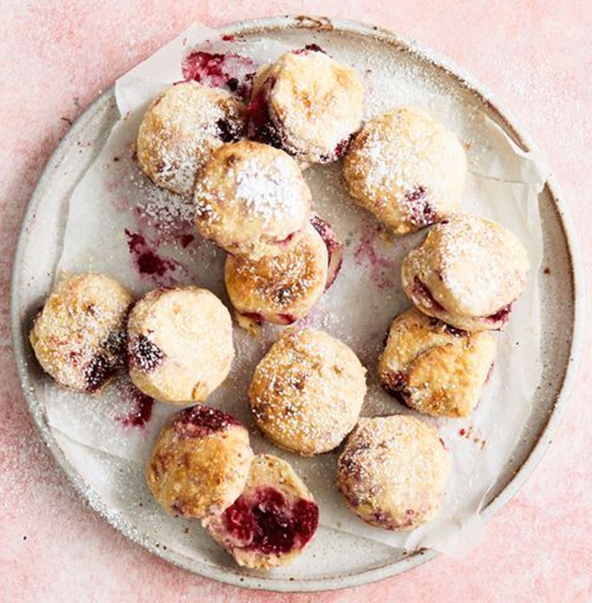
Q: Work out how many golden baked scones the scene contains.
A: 13